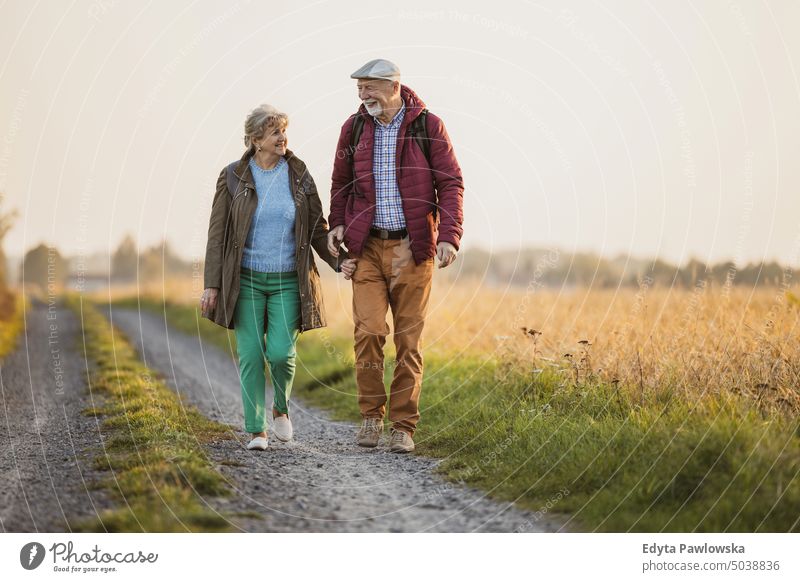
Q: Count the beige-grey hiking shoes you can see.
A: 2